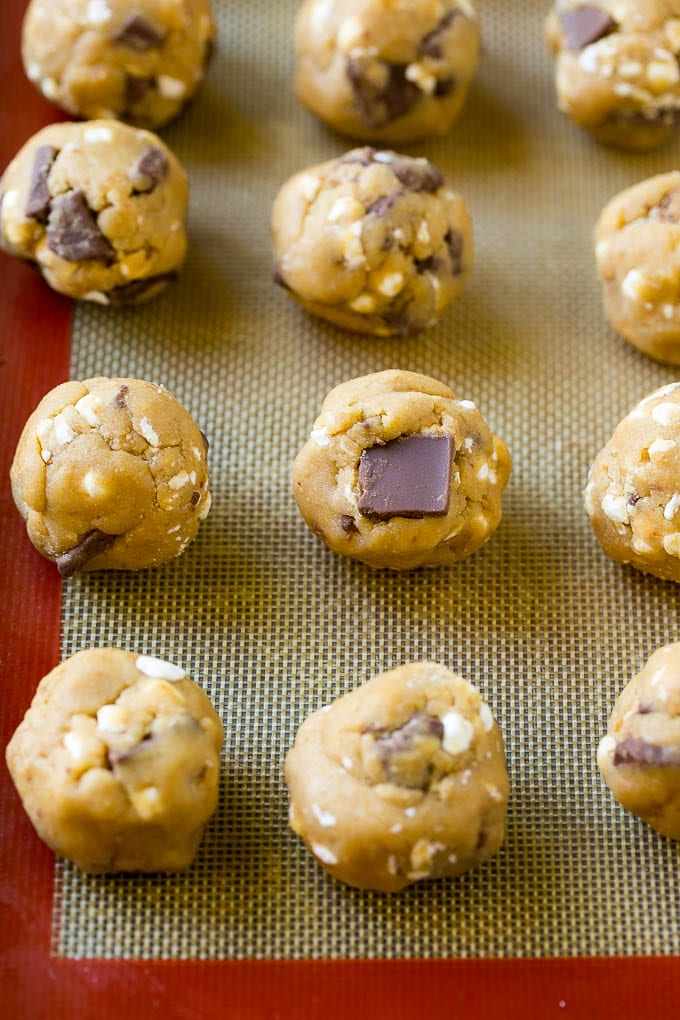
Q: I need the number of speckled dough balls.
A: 12